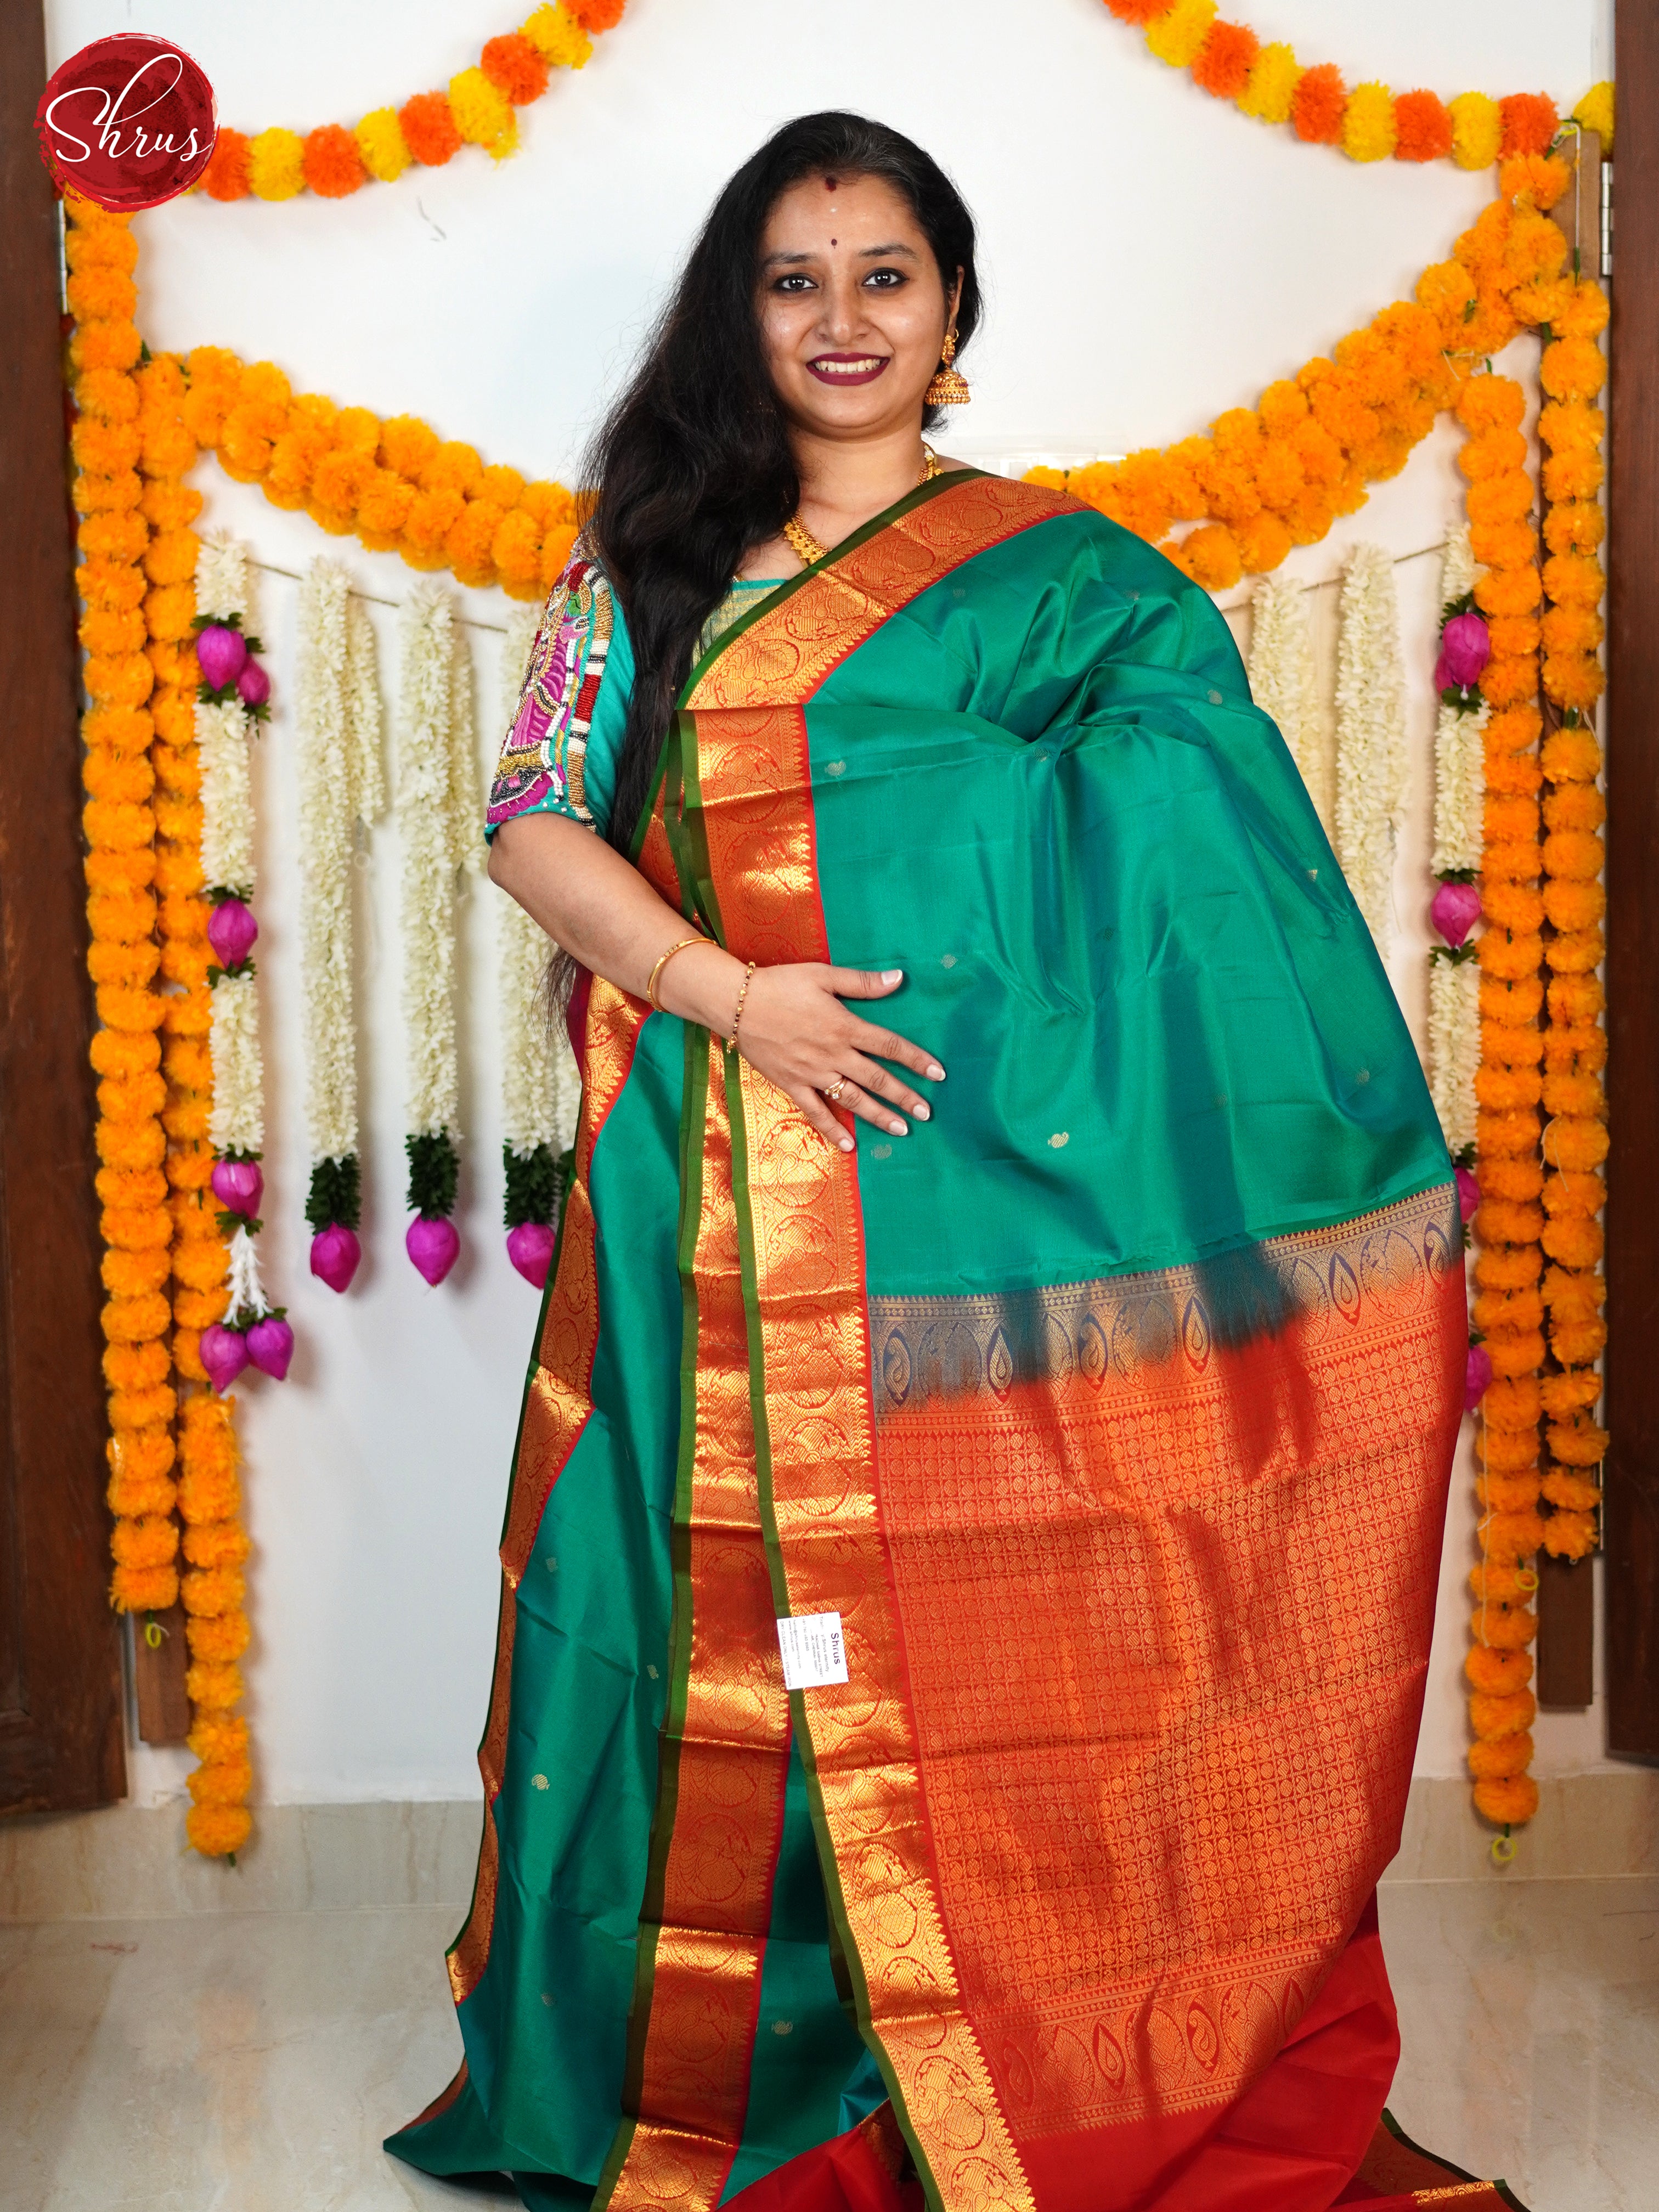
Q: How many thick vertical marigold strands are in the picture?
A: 4